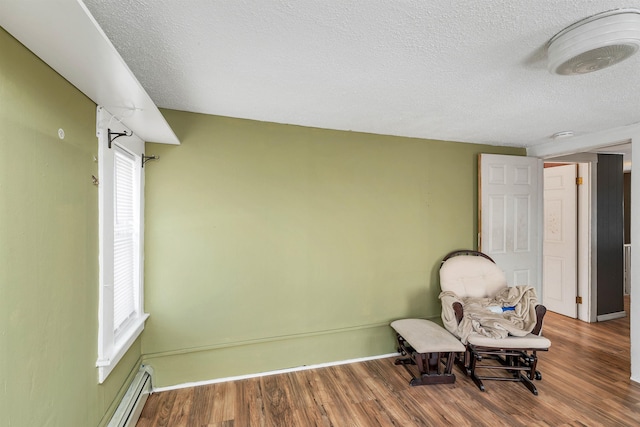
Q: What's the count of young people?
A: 0